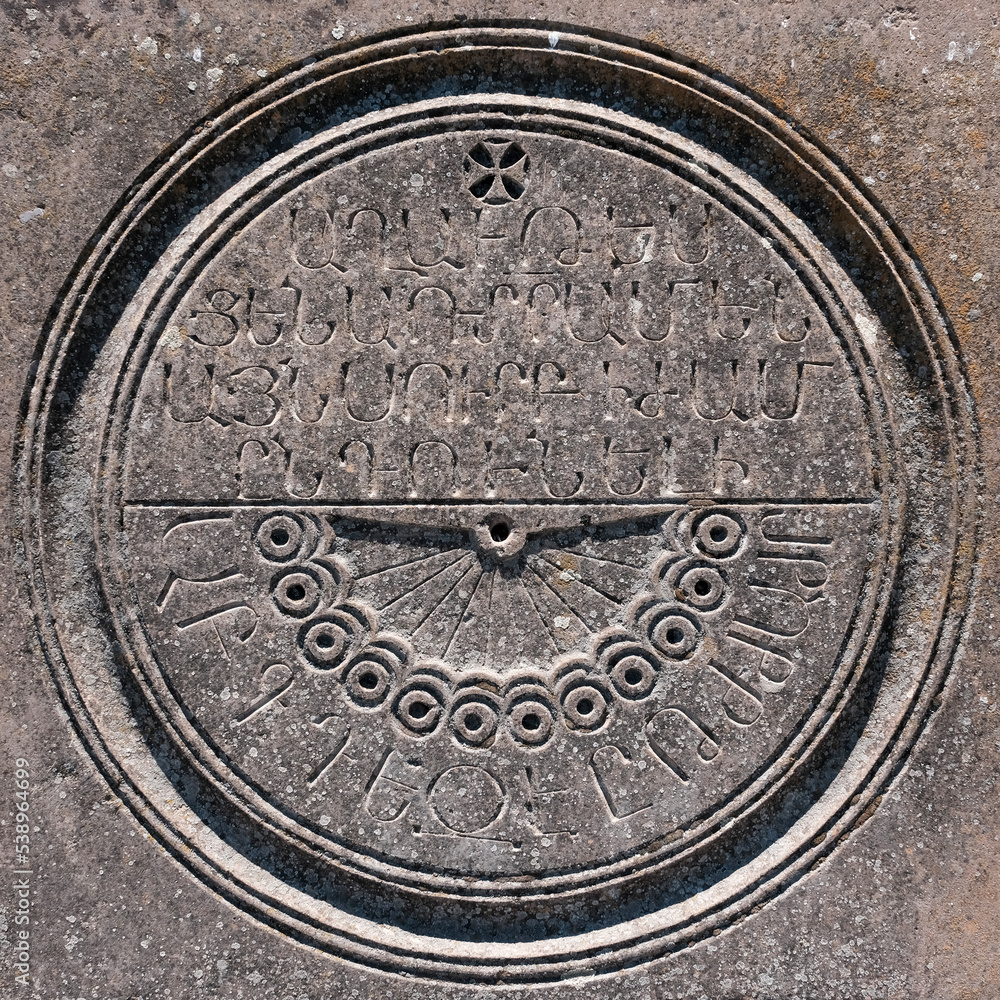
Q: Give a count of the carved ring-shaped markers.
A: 12